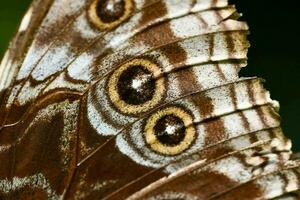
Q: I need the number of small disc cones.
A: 3